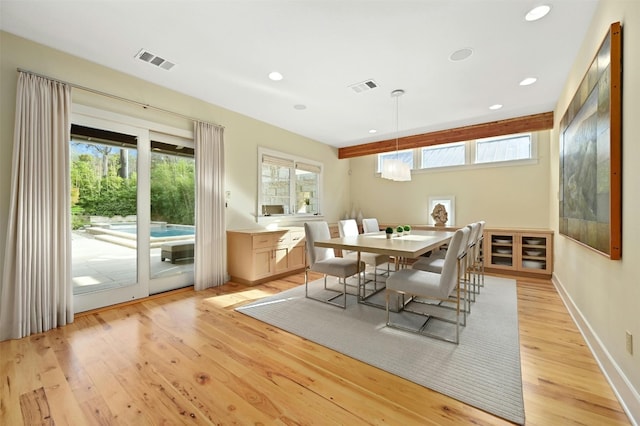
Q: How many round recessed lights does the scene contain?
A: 5